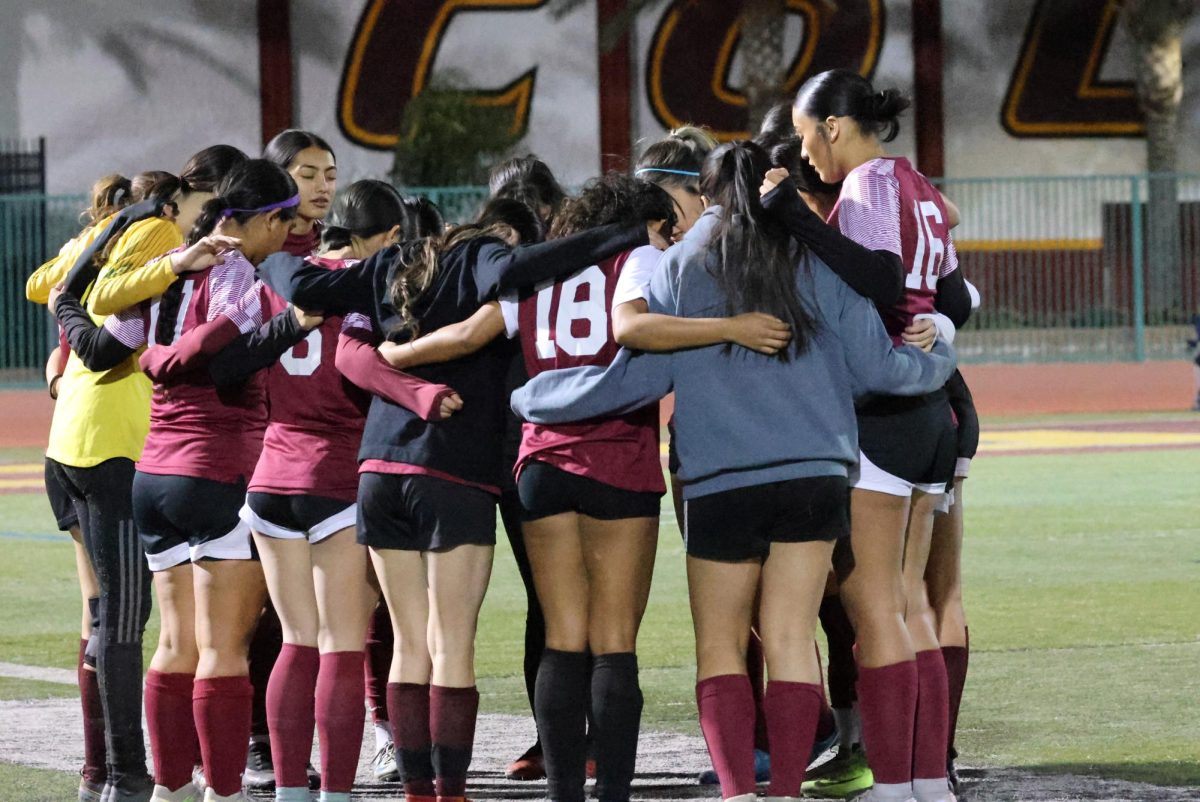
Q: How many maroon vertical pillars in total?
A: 3